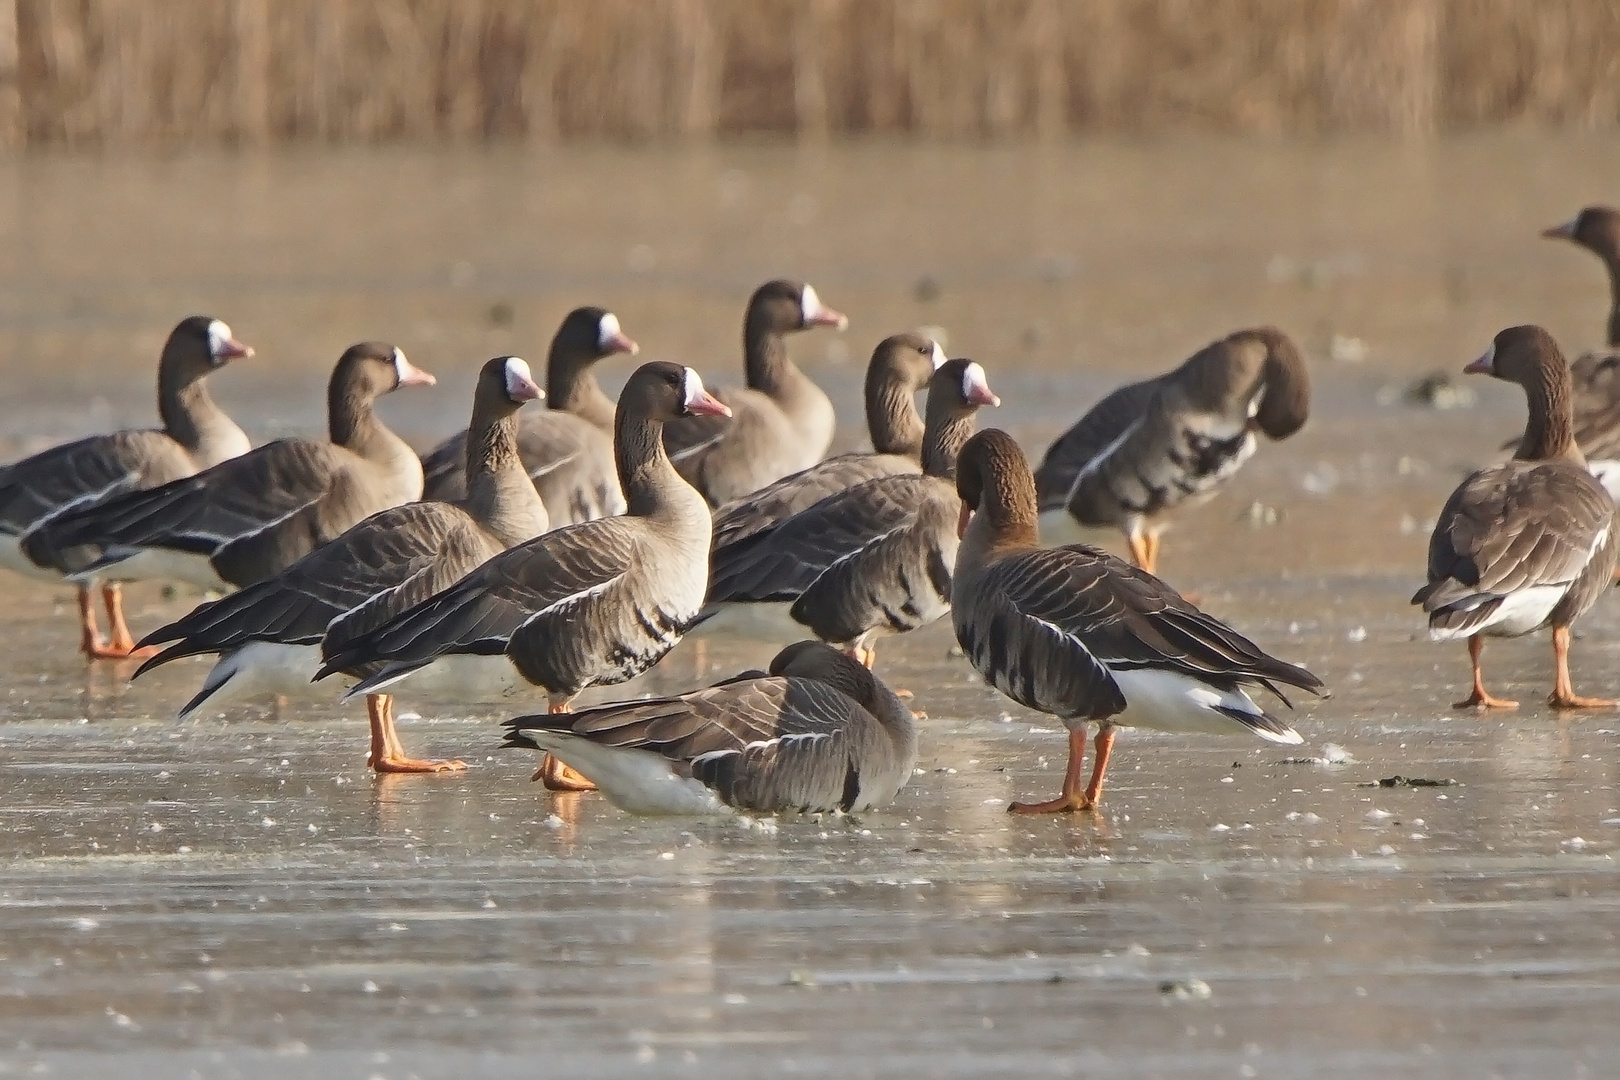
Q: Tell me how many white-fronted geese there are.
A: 13